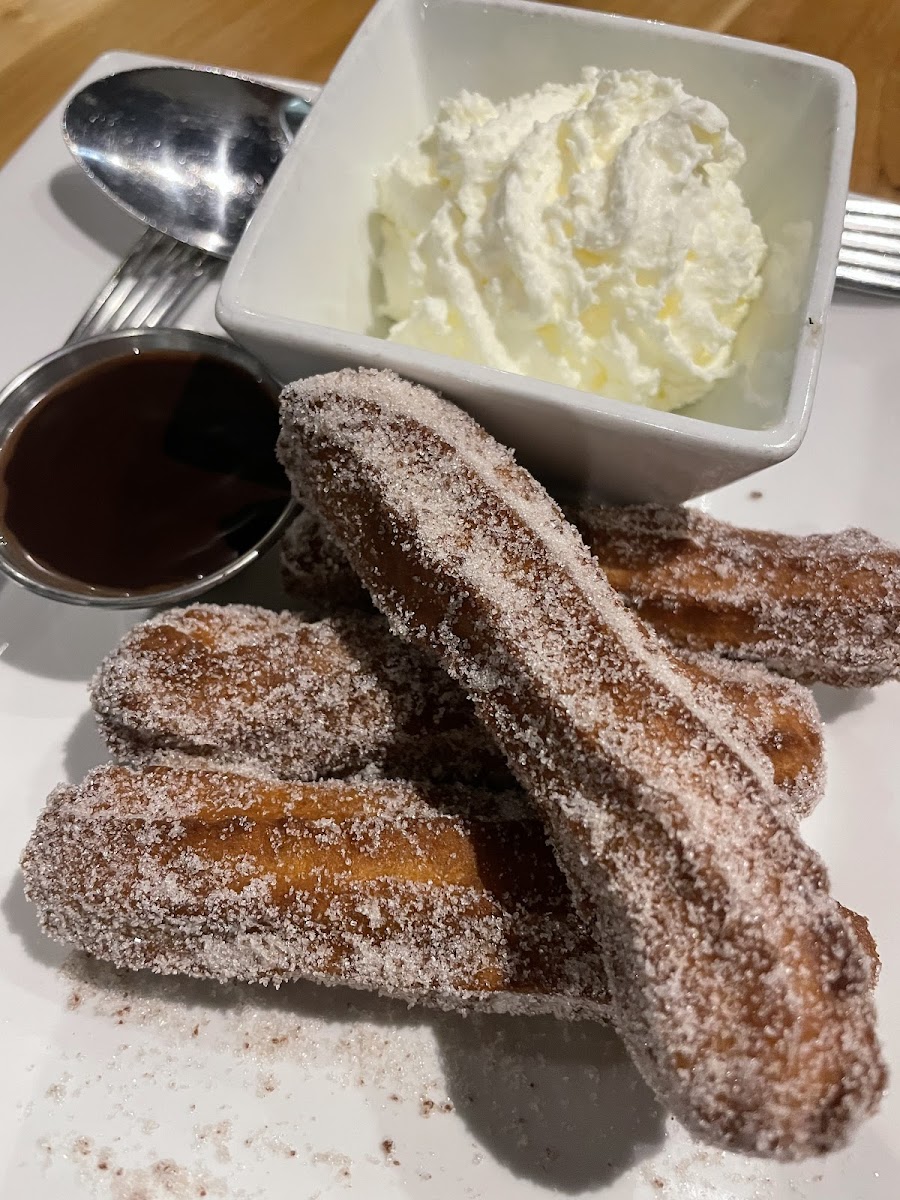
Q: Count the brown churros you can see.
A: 4